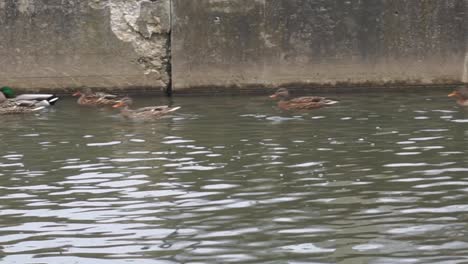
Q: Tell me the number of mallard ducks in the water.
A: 6